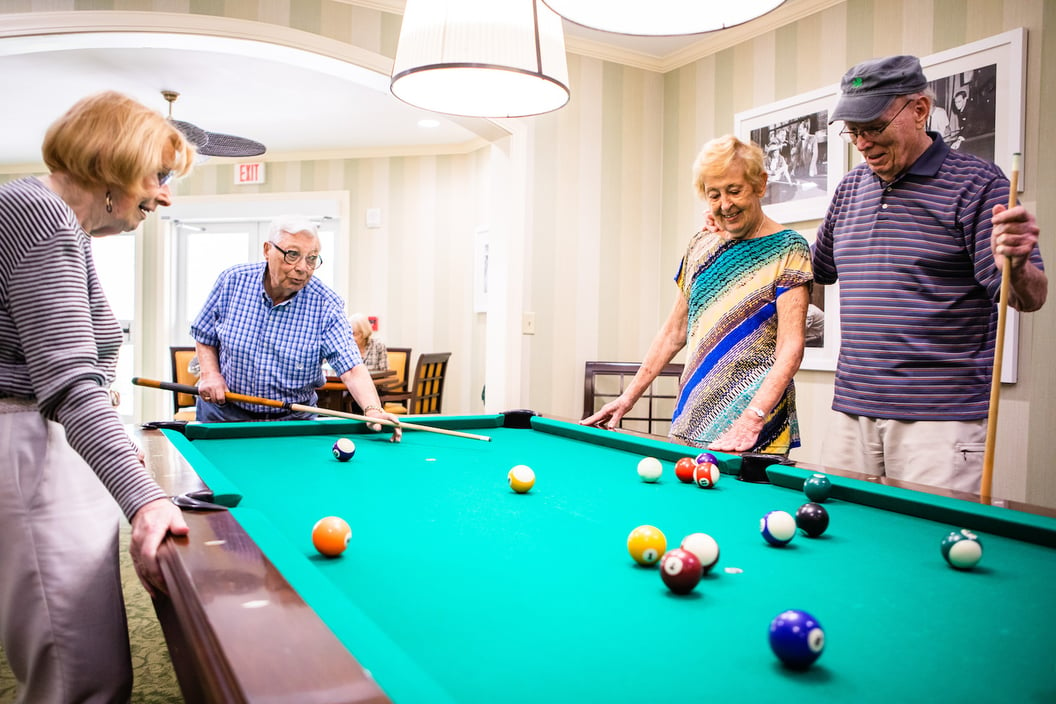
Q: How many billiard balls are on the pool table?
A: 15